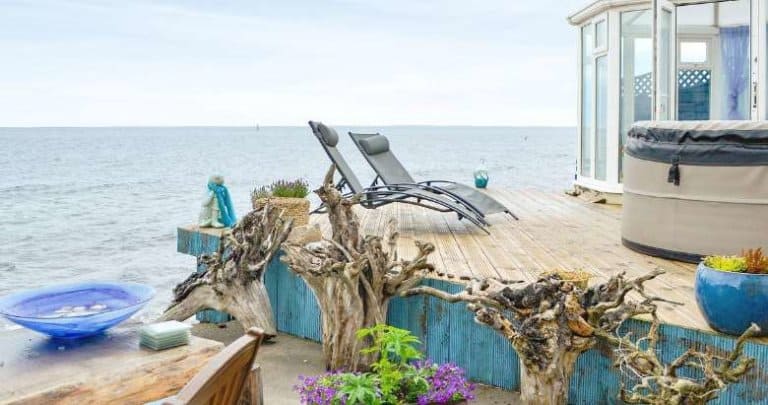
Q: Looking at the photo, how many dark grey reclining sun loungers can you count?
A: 2